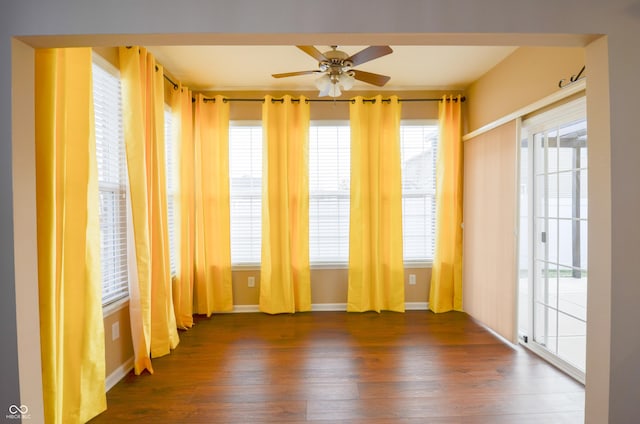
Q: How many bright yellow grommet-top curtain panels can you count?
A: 7